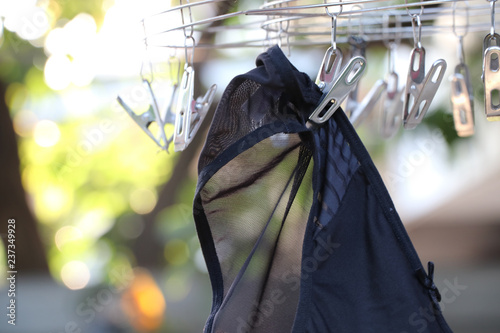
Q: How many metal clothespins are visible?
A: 9